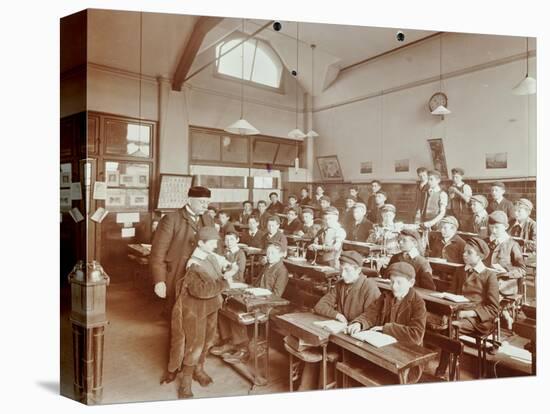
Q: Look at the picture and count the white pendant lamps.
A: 5